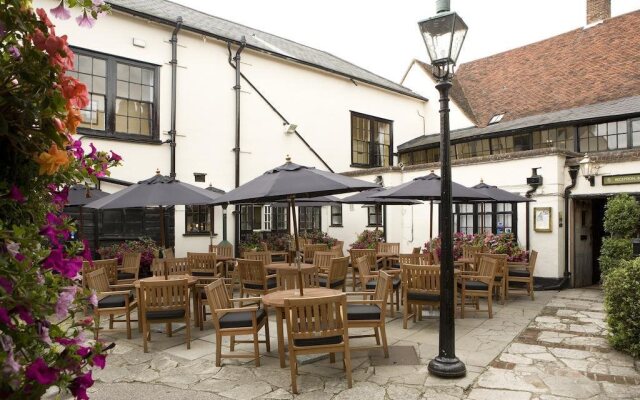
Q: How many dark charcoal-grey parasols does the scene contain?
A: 8